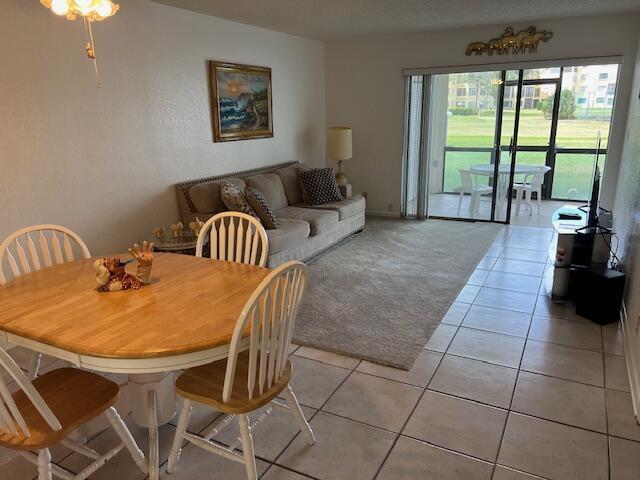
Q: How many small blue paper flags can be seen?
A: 0